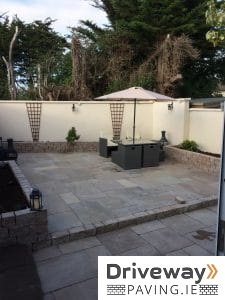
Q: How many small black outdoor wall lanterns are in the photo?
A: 2